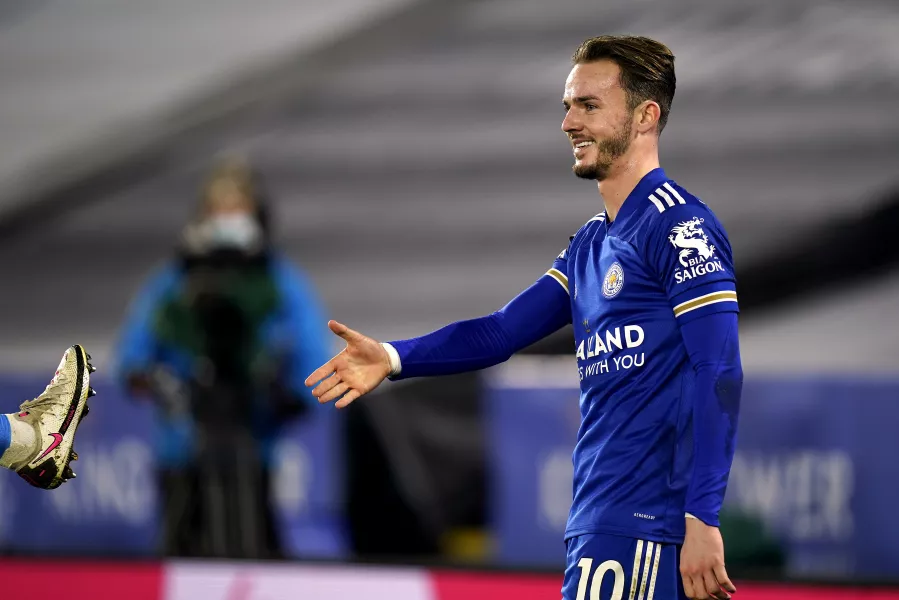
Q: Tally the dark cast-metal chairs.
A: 0